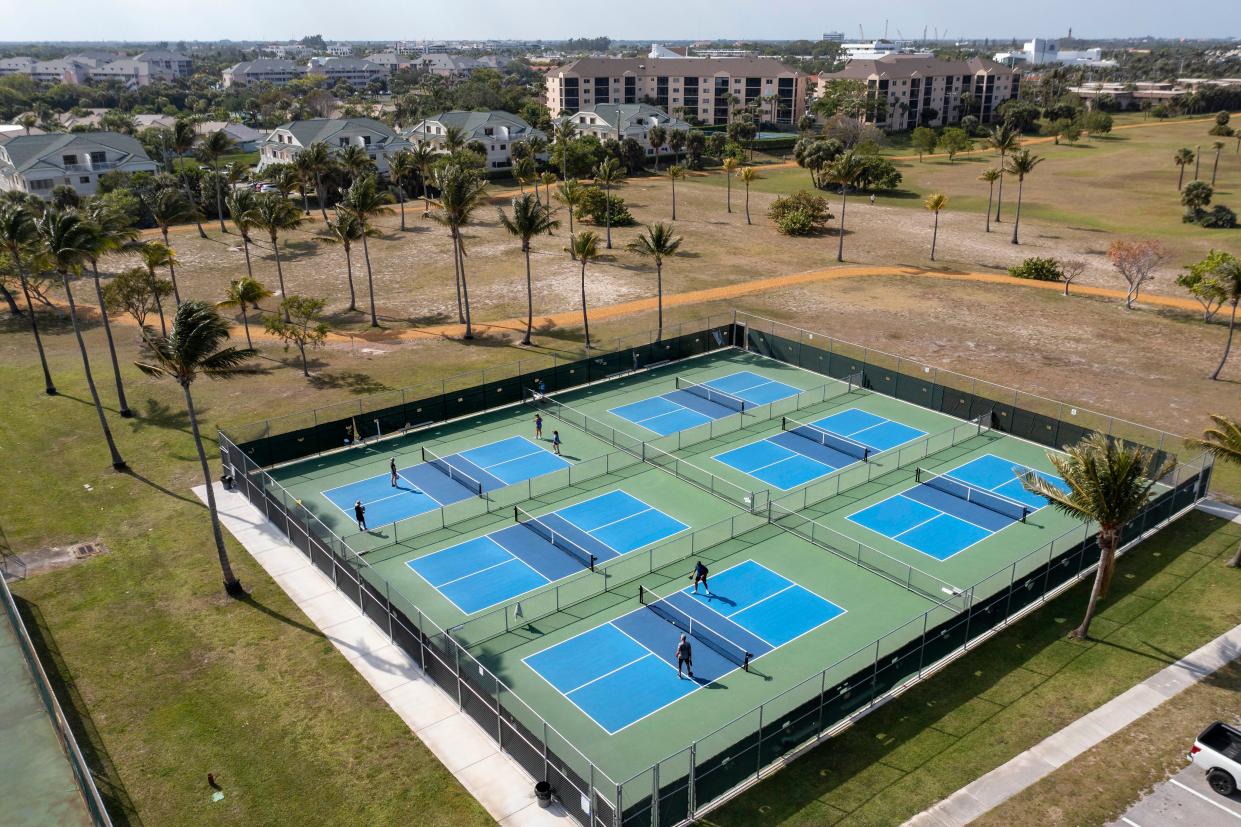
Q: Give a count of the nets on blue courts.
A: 6